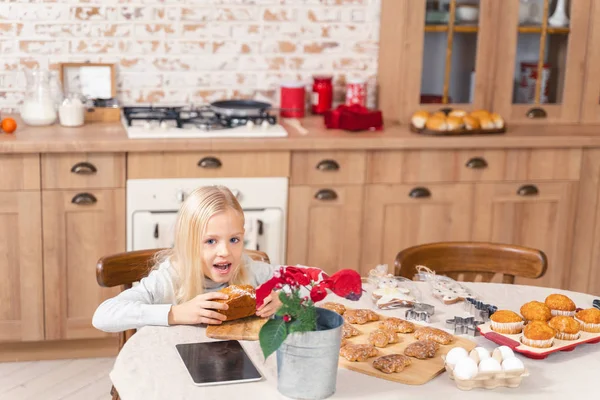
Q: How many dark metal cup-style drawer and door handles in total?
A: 10